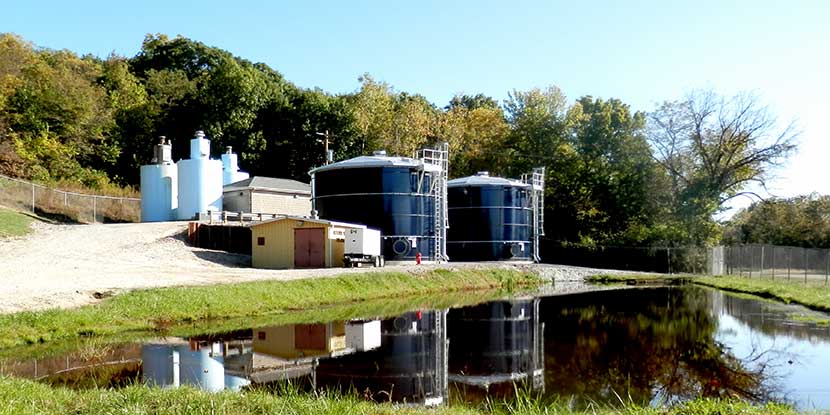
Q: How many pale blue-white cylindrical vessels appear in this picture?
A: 3